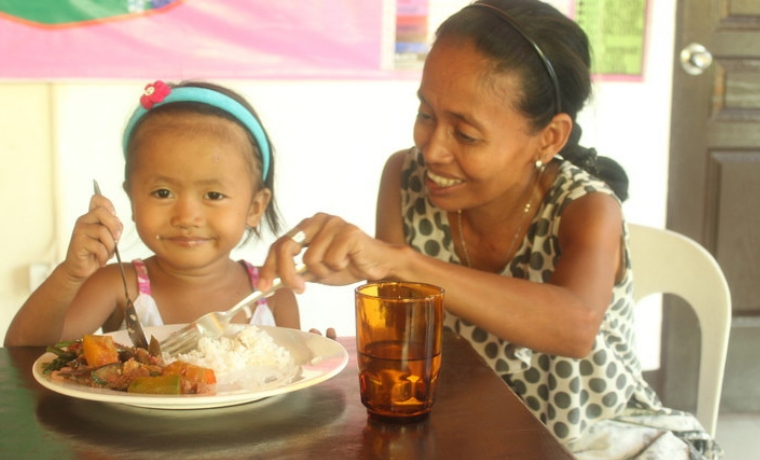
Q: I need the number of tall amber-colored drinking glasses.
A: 1